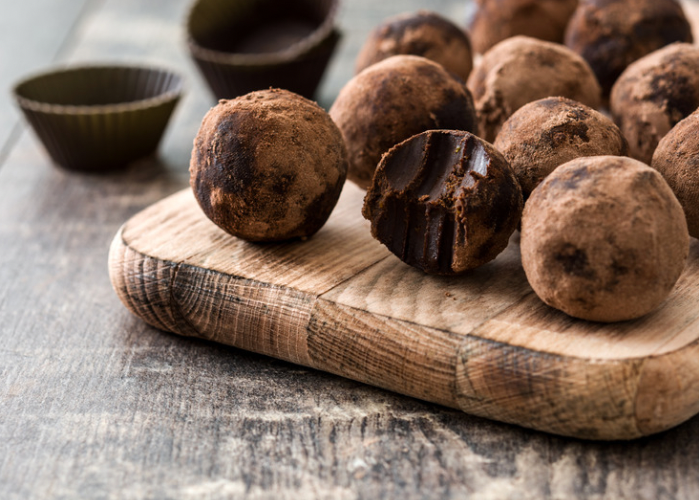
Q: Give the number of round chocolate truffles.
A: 11